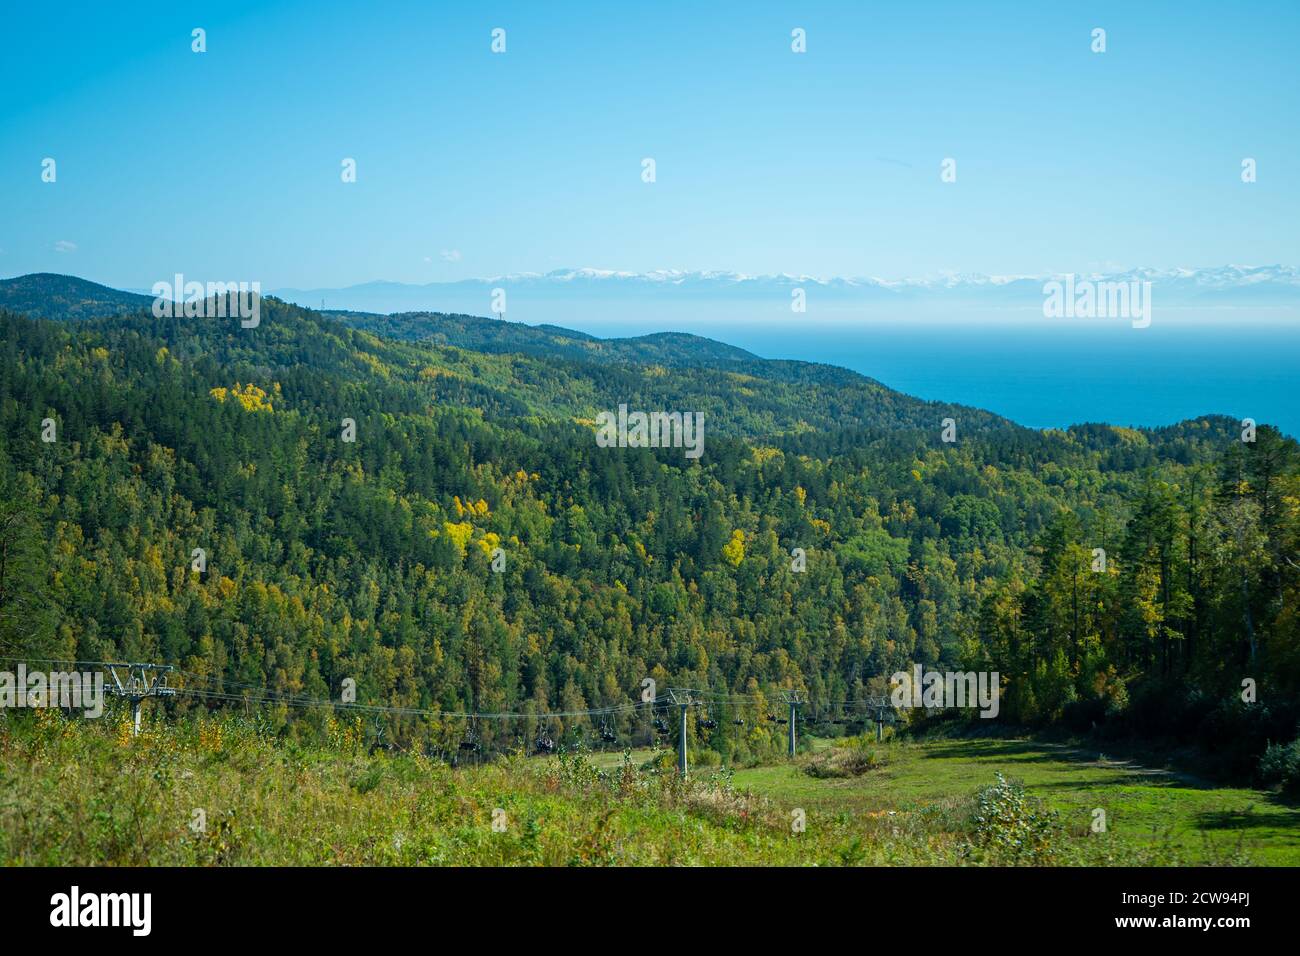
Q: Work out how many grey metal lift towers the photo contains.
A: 4